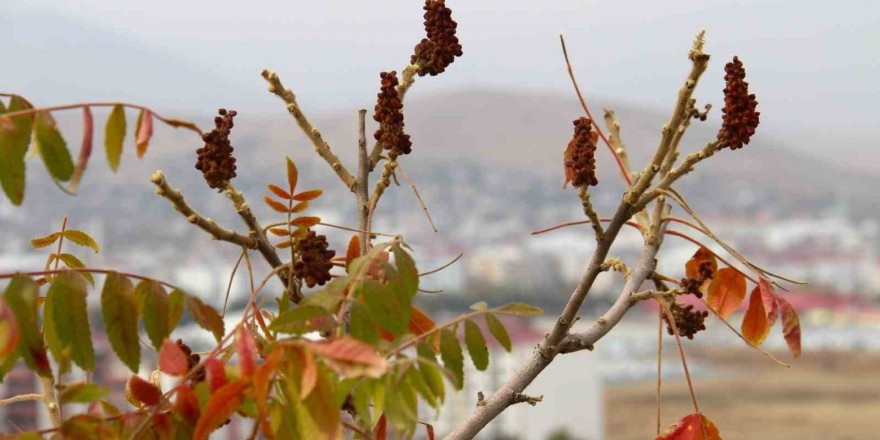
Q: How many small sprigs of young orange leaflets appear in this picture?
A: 1